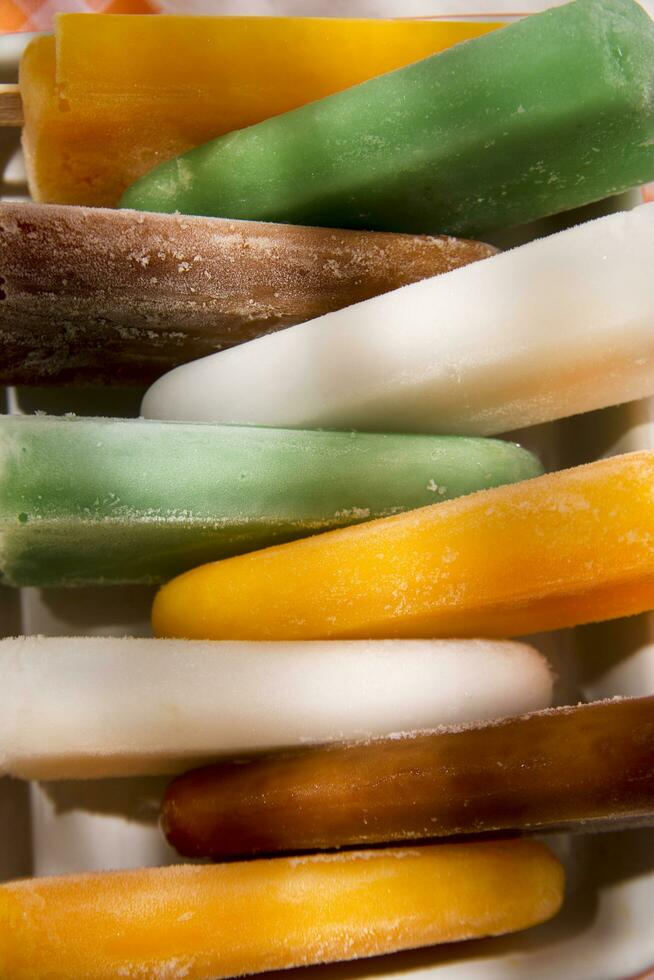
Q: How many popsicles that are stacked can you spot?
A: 9